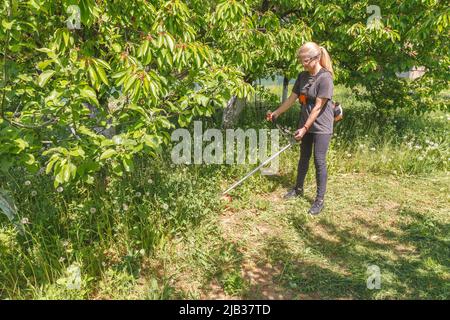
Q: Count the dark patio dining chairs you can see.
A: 0